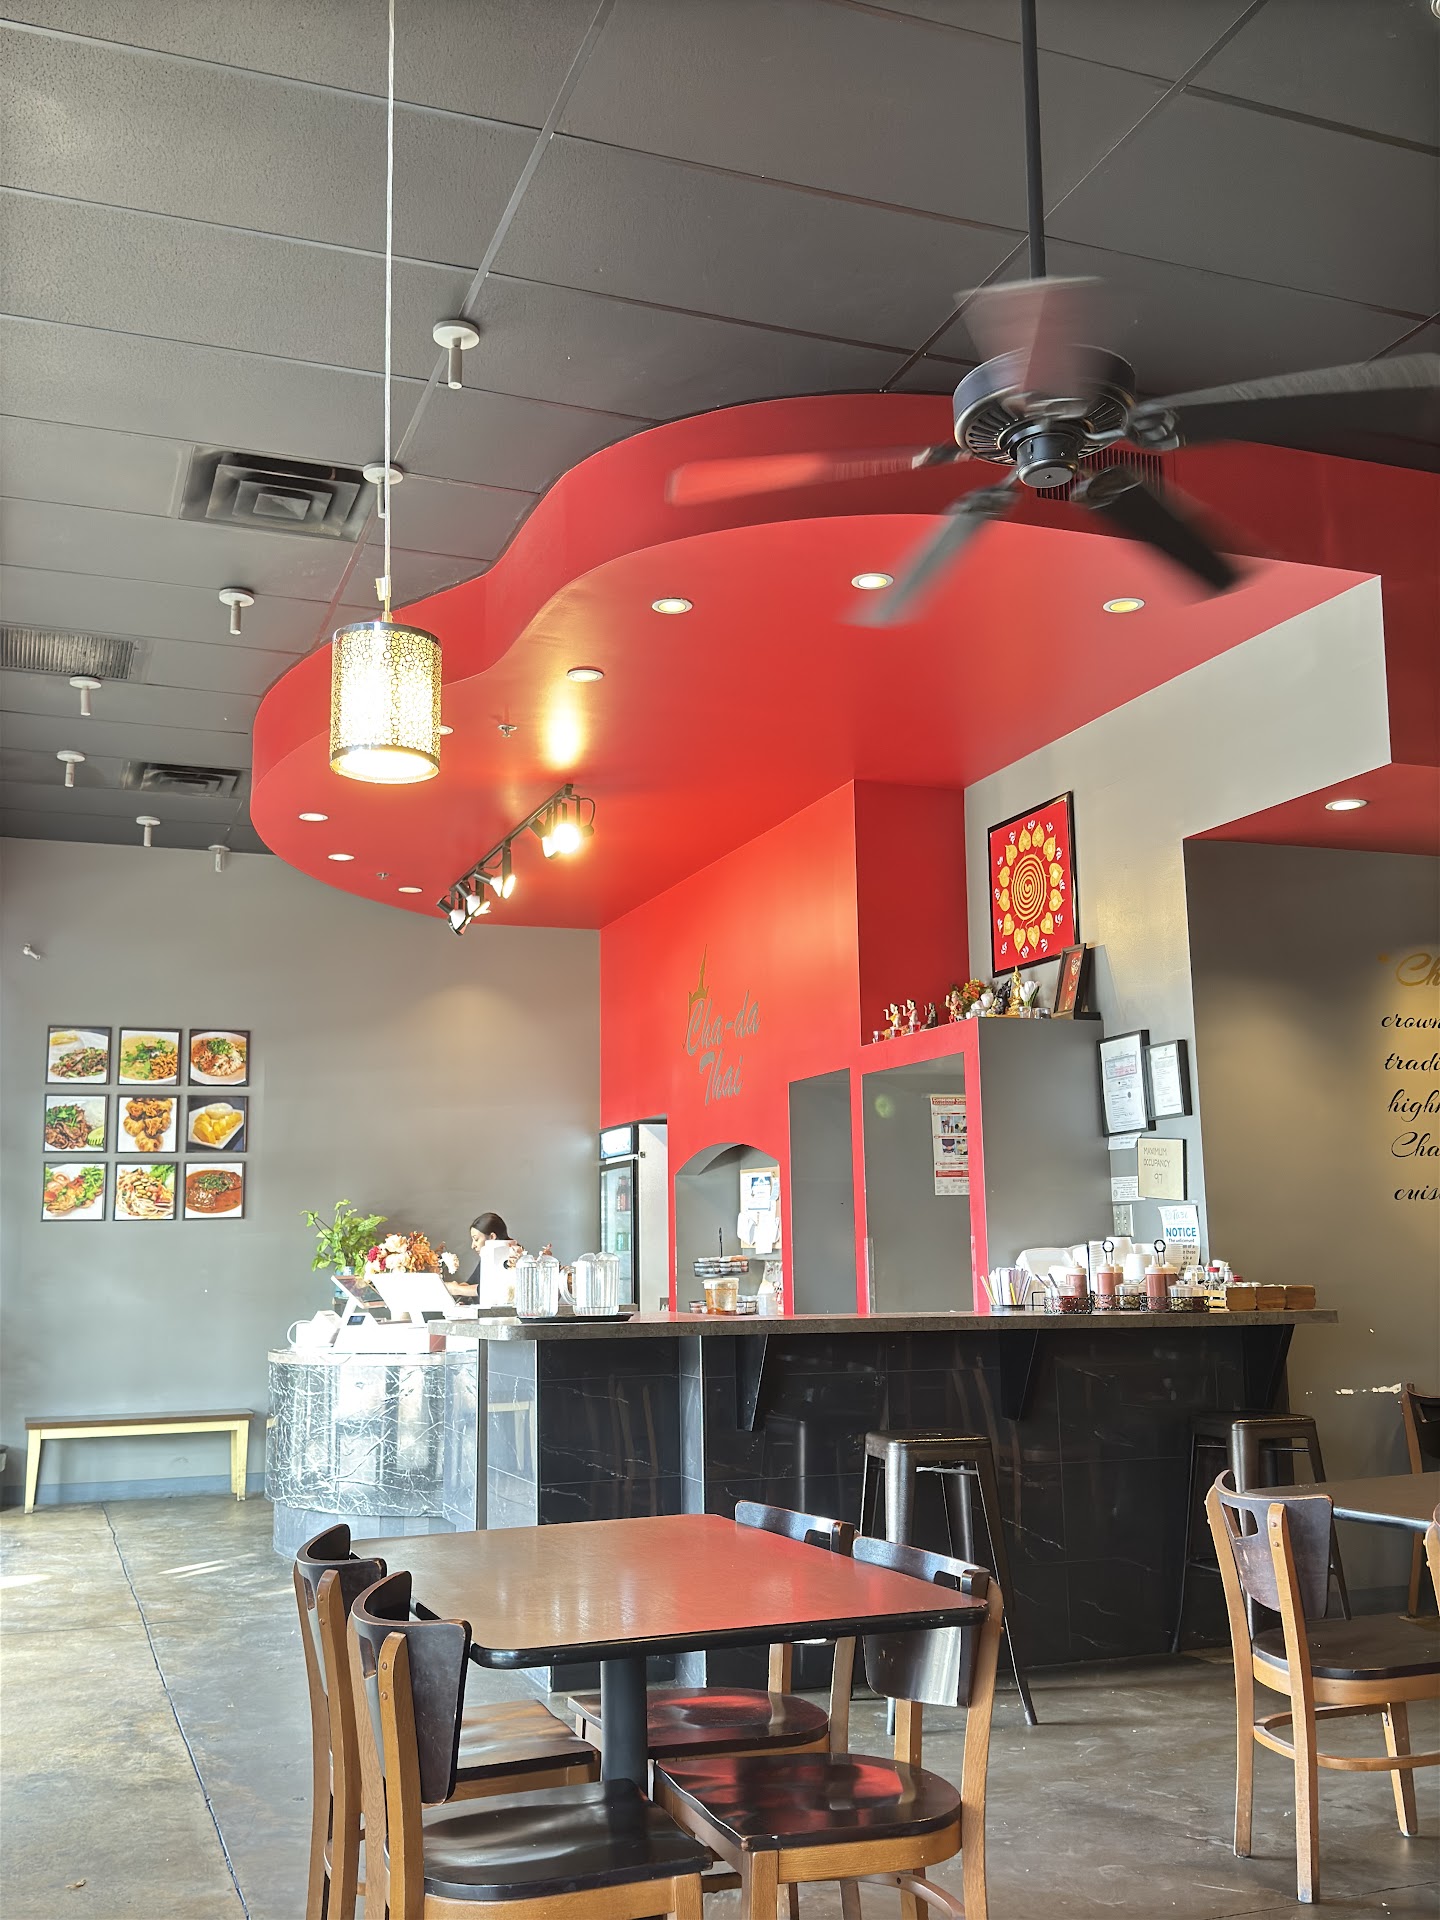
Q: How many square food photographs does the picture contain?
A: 9